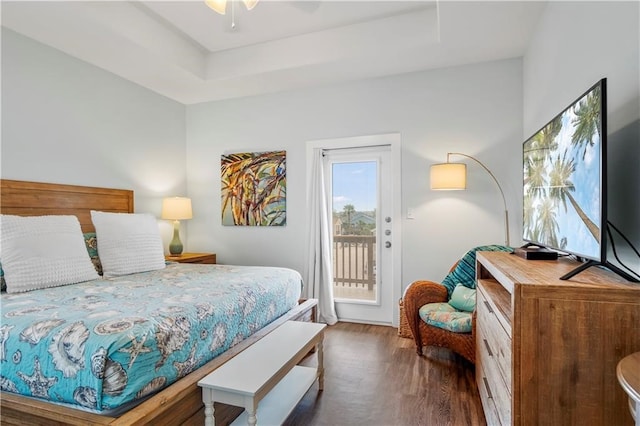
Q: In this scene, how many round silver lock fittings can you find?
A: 3